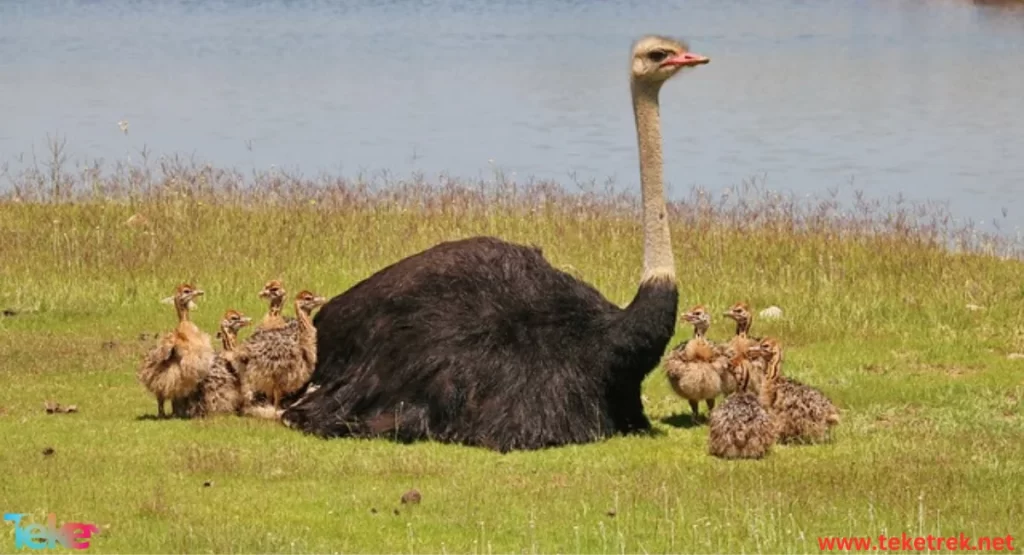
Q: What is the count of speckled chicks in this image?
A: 8